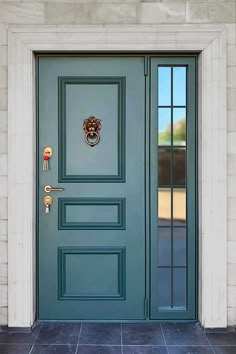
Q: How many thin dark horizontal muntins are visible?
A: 5